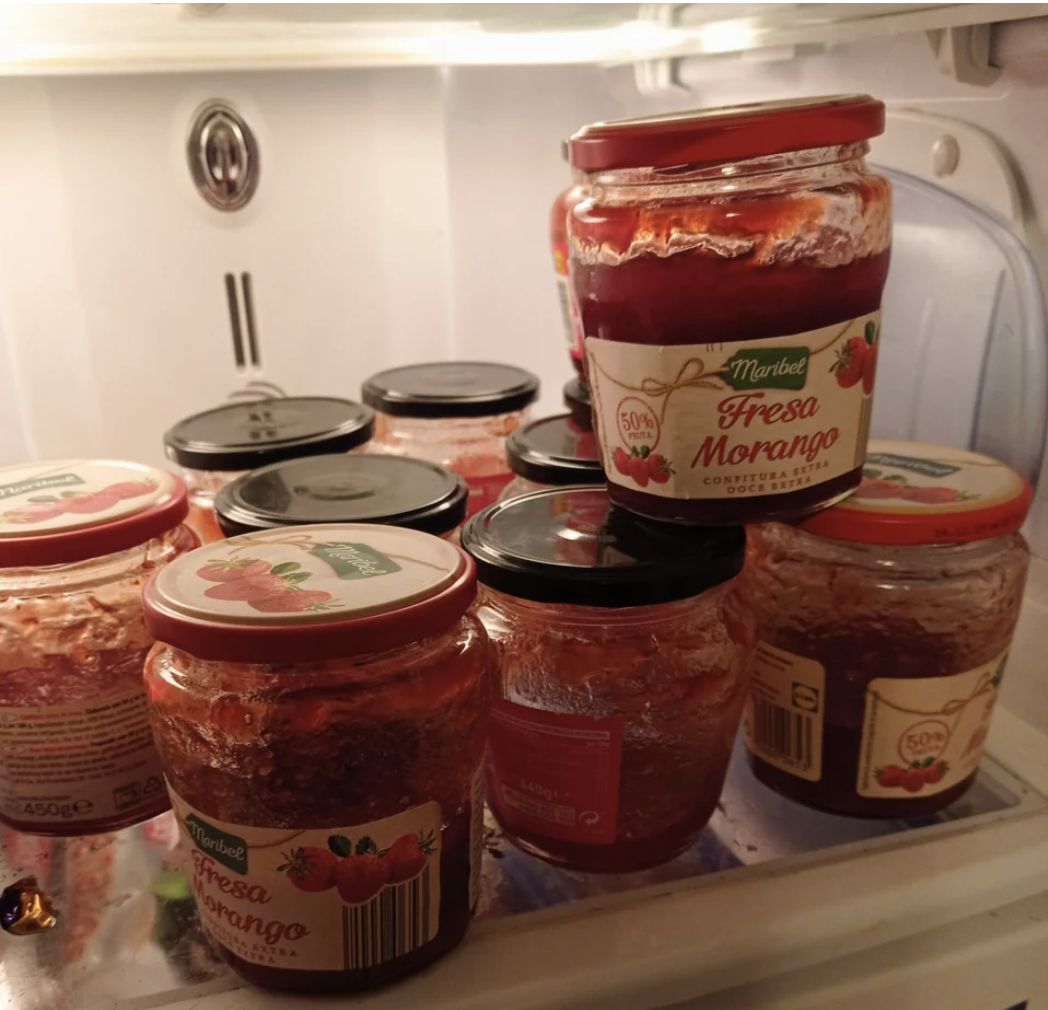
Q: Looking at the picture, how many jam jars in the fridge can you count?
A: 11